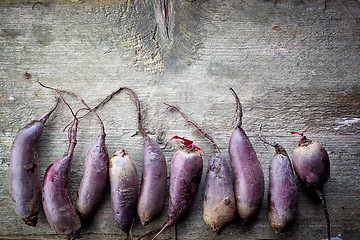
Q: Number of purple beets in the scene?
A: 10